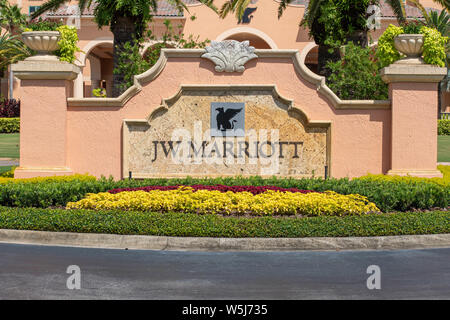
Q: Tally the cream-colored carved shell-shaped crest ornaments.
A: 1